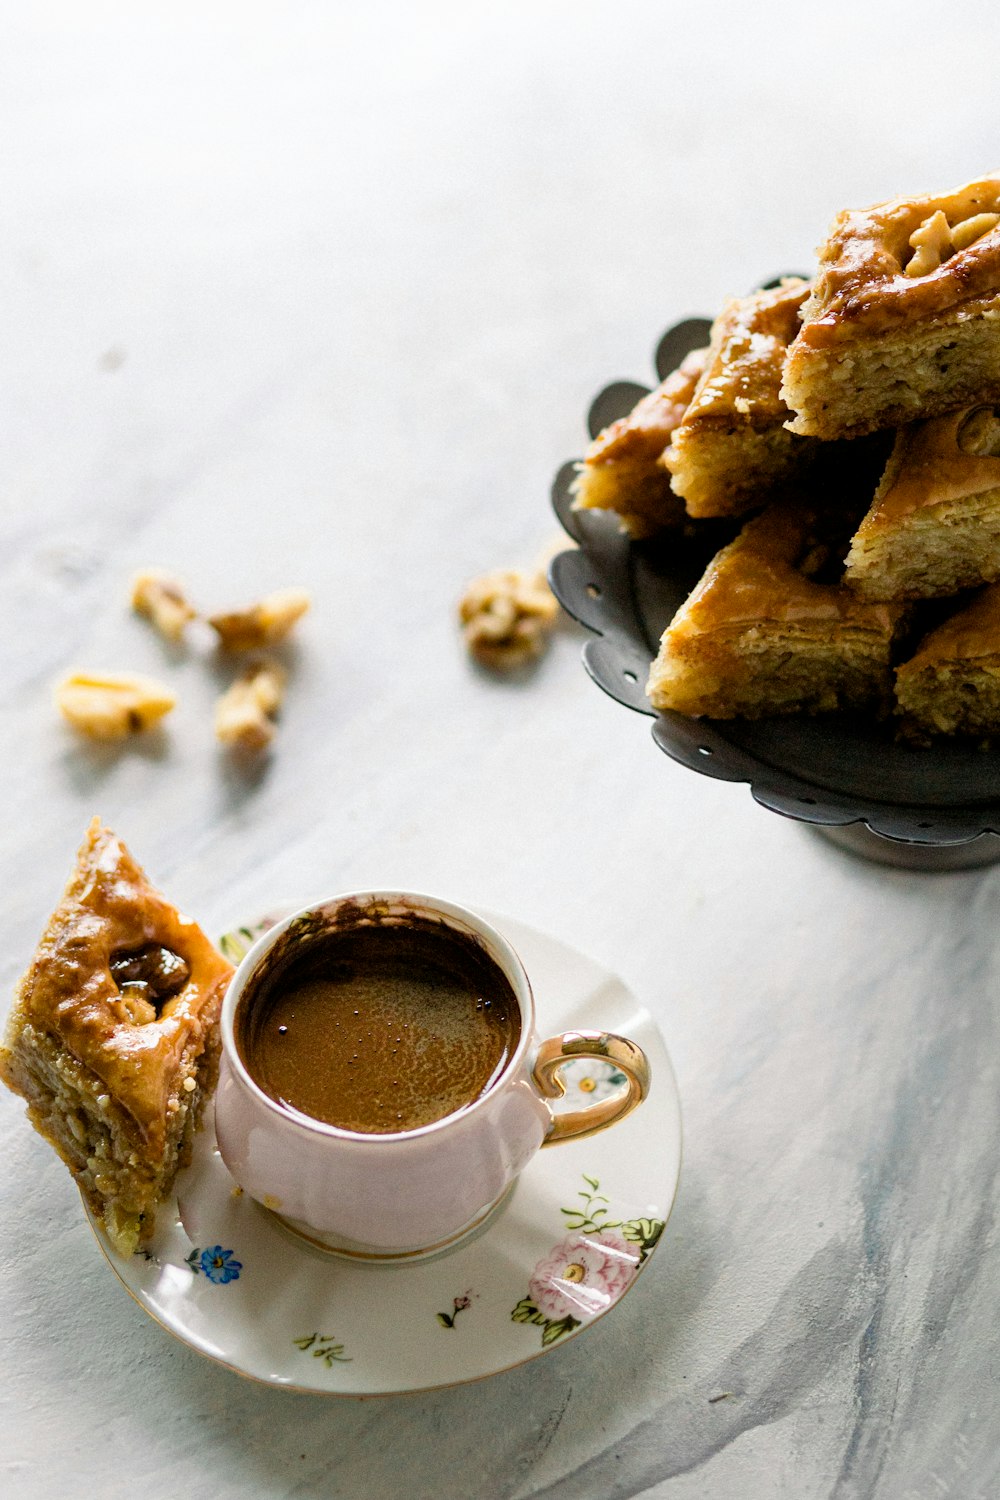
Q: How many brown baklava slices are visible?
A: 7